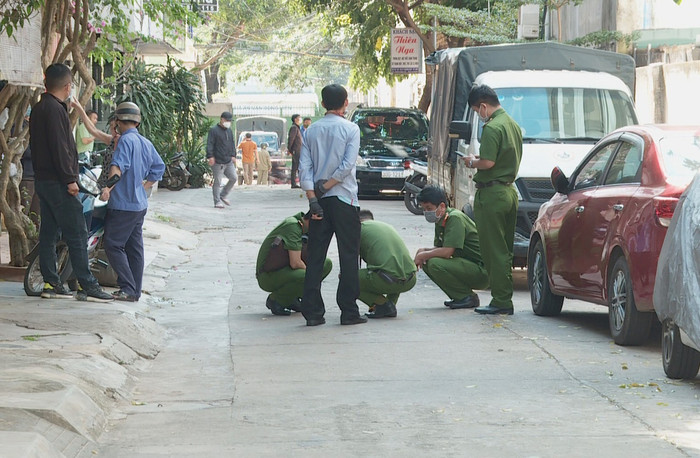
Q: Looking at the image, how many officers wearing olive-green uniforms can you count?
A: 4